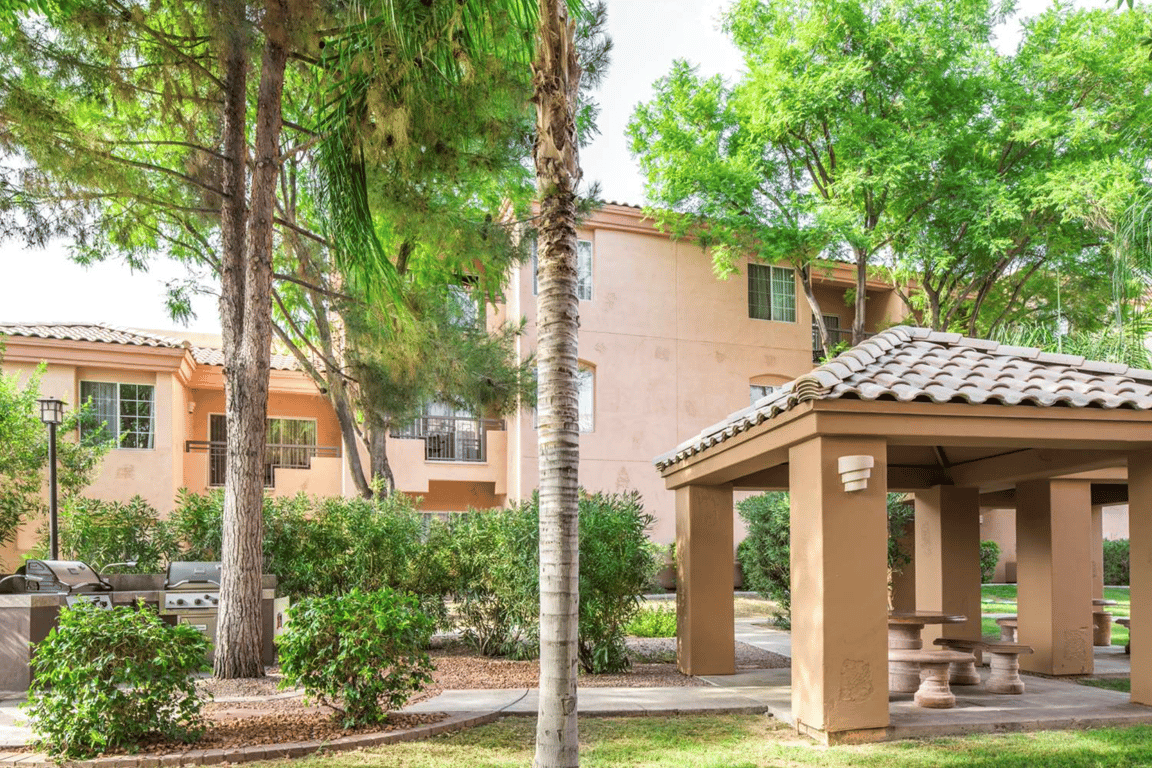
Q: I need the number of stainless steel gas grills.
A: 2